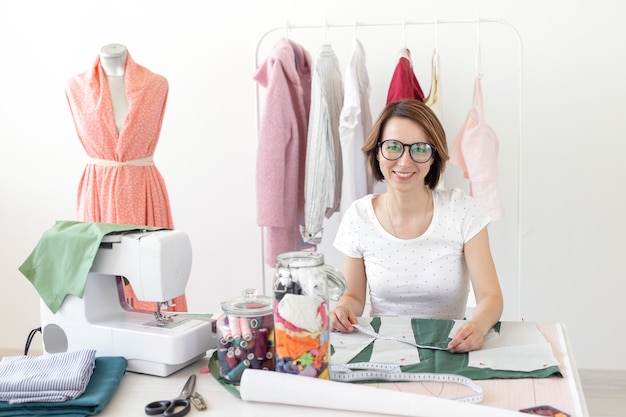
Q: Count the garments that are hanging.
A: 6